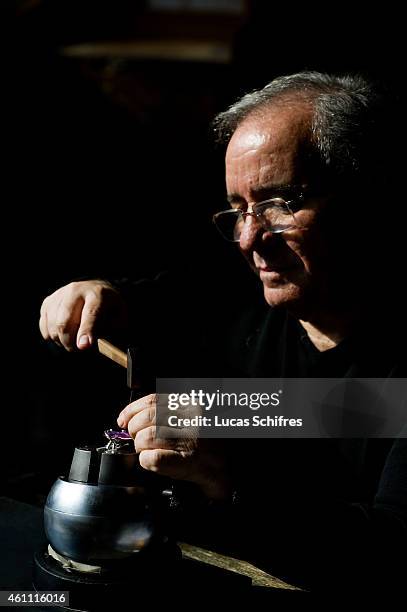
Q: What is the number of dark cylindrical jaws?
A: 2